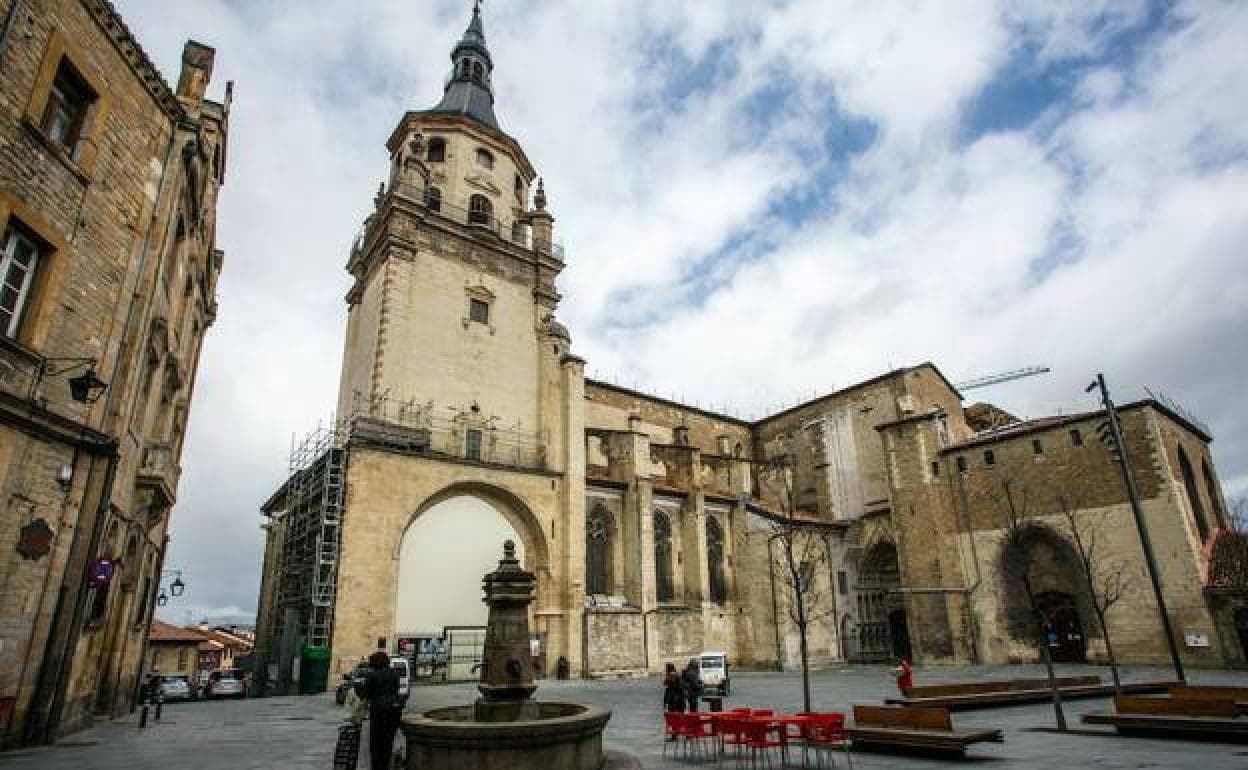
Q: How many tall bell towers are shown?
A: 1